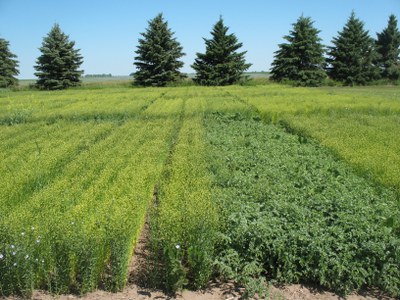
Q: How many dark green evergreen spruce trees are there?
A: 7